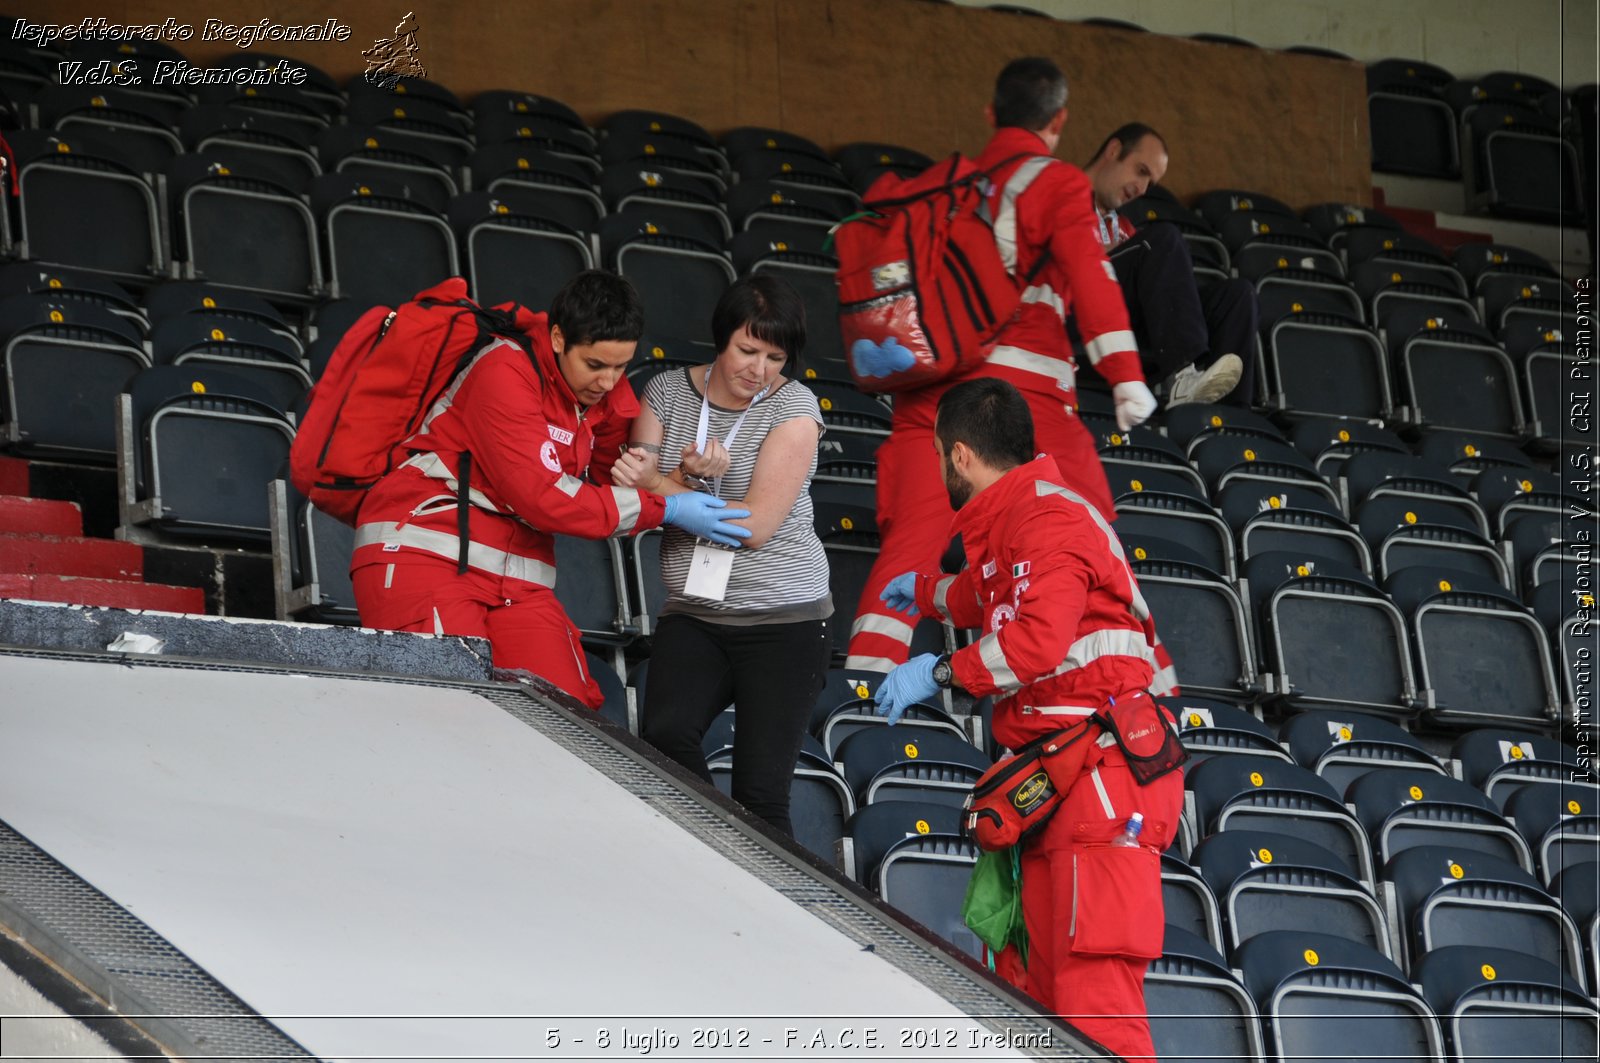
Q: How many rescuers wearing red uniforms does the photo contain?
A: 3